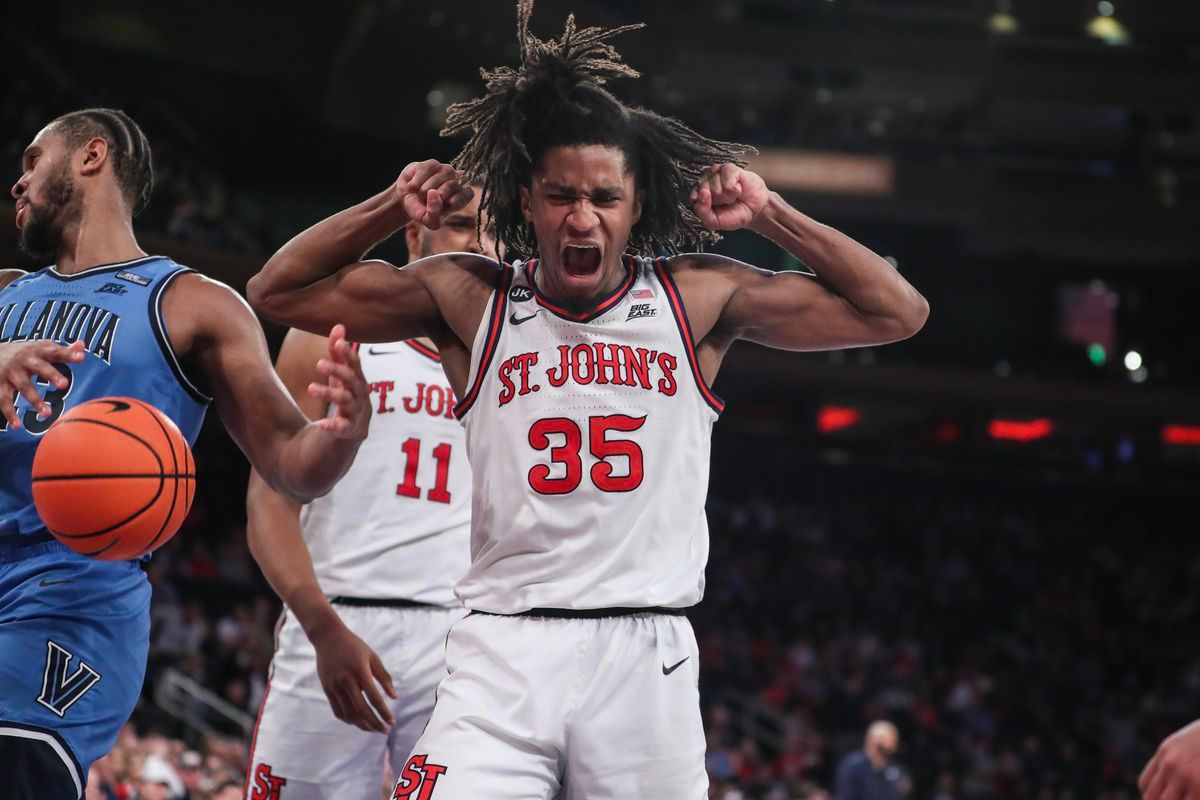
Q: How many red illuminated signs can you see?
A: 3